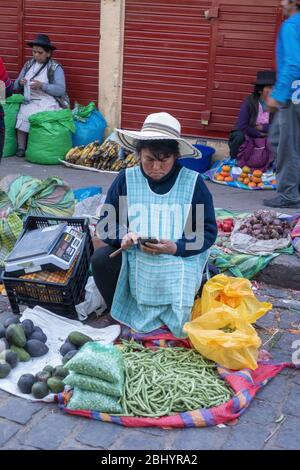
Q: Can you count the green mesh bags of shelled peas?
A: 3